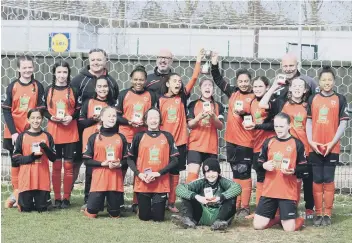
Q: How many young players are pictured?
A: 15